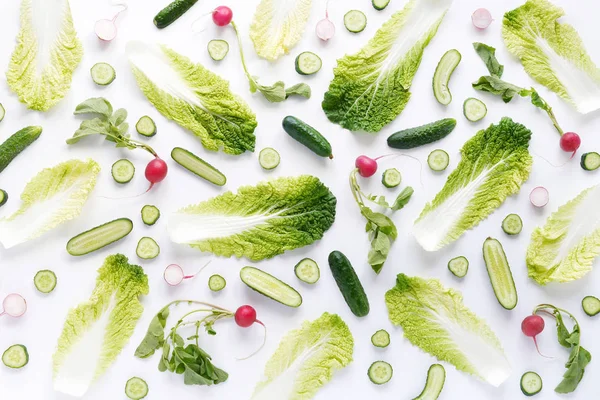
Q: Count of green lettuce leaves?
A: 12